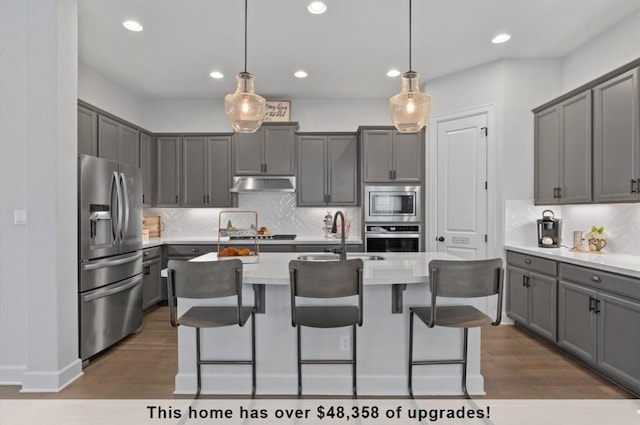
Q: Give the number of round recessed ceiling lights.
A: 6